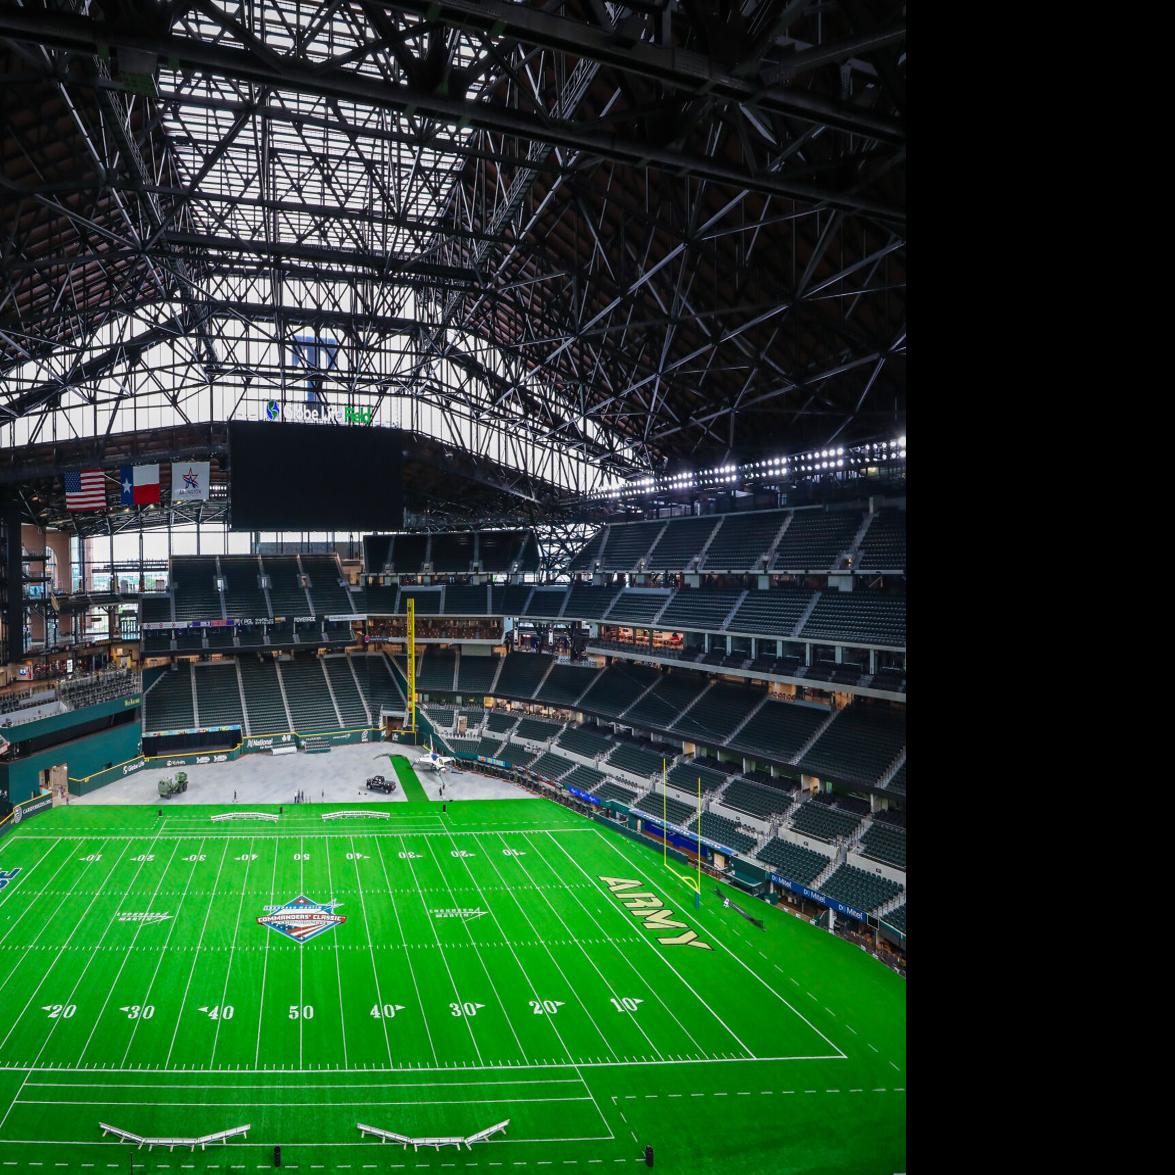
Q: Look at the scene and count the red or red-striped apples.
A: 0